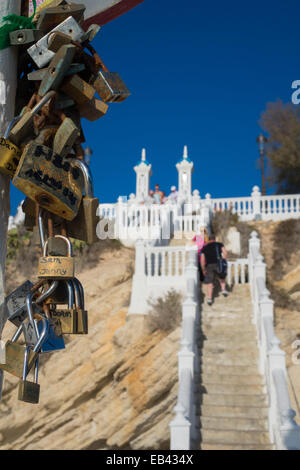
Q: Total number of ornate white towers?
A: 2